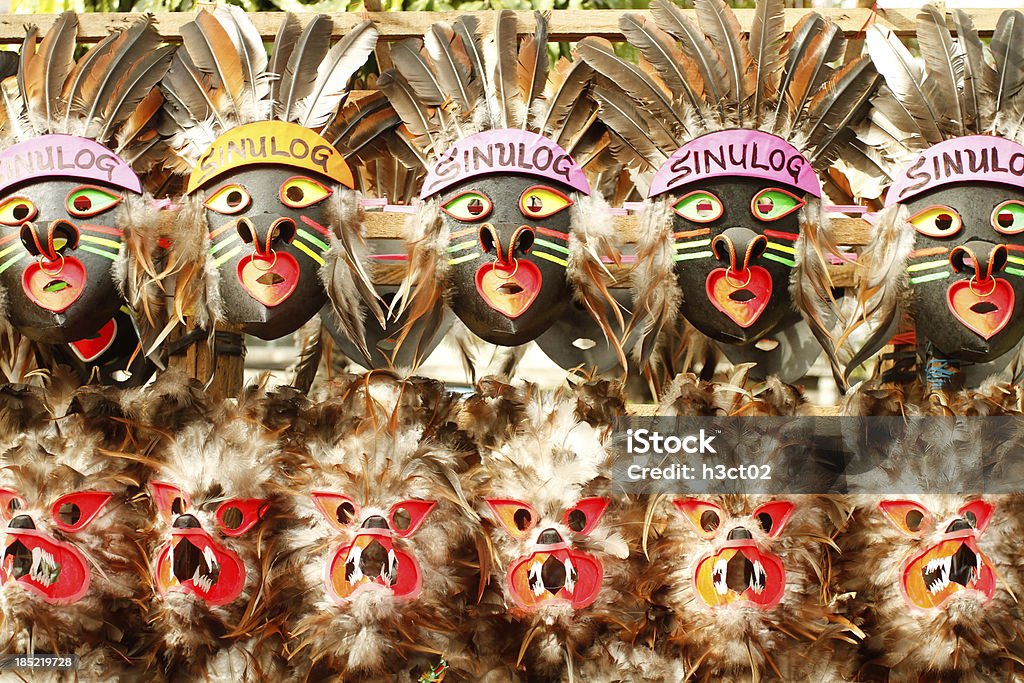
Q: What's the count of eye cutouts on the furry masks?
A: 12